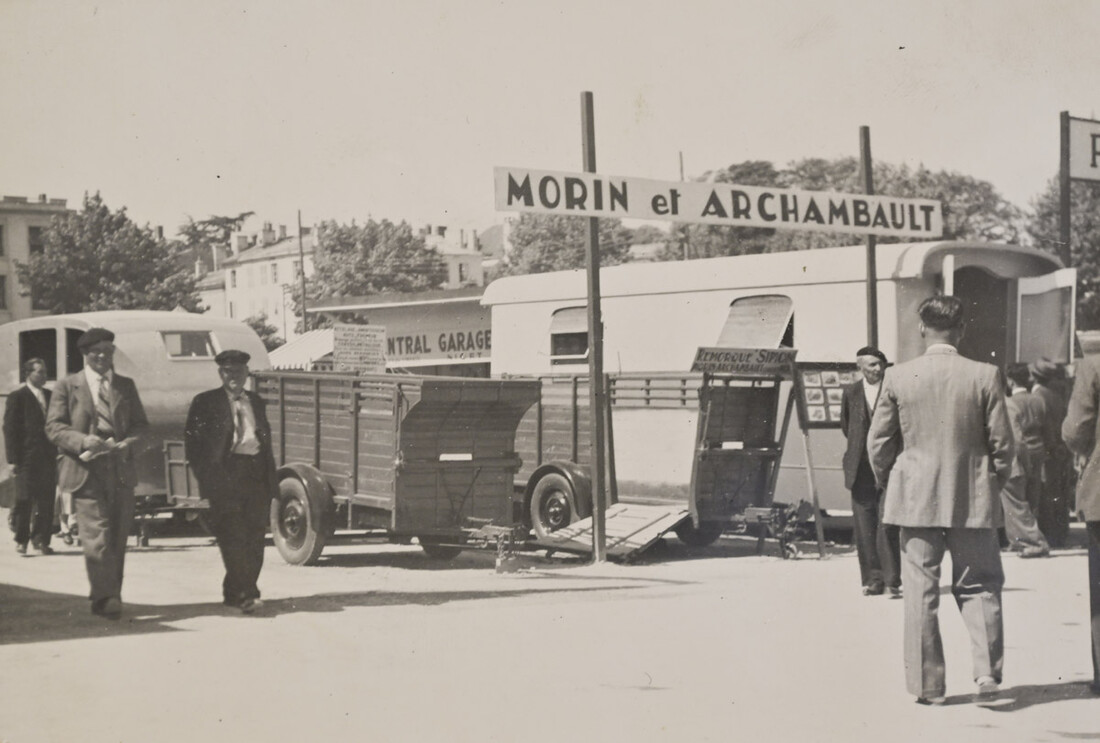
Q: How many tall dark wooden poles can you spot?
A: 3